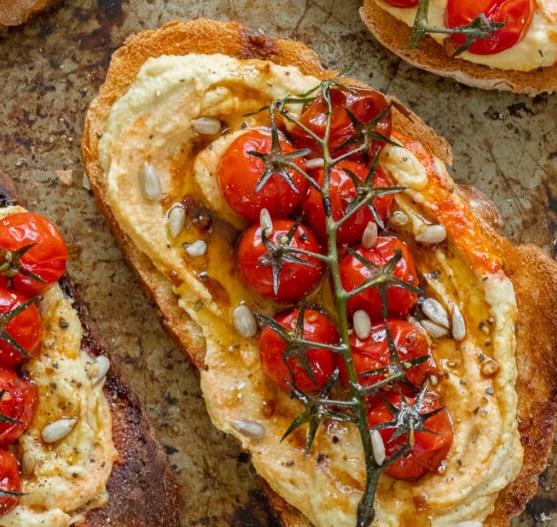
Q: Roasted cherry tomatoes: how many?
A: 14